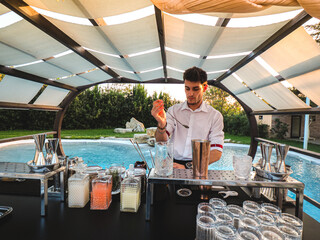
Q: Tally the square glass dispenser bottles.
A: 3